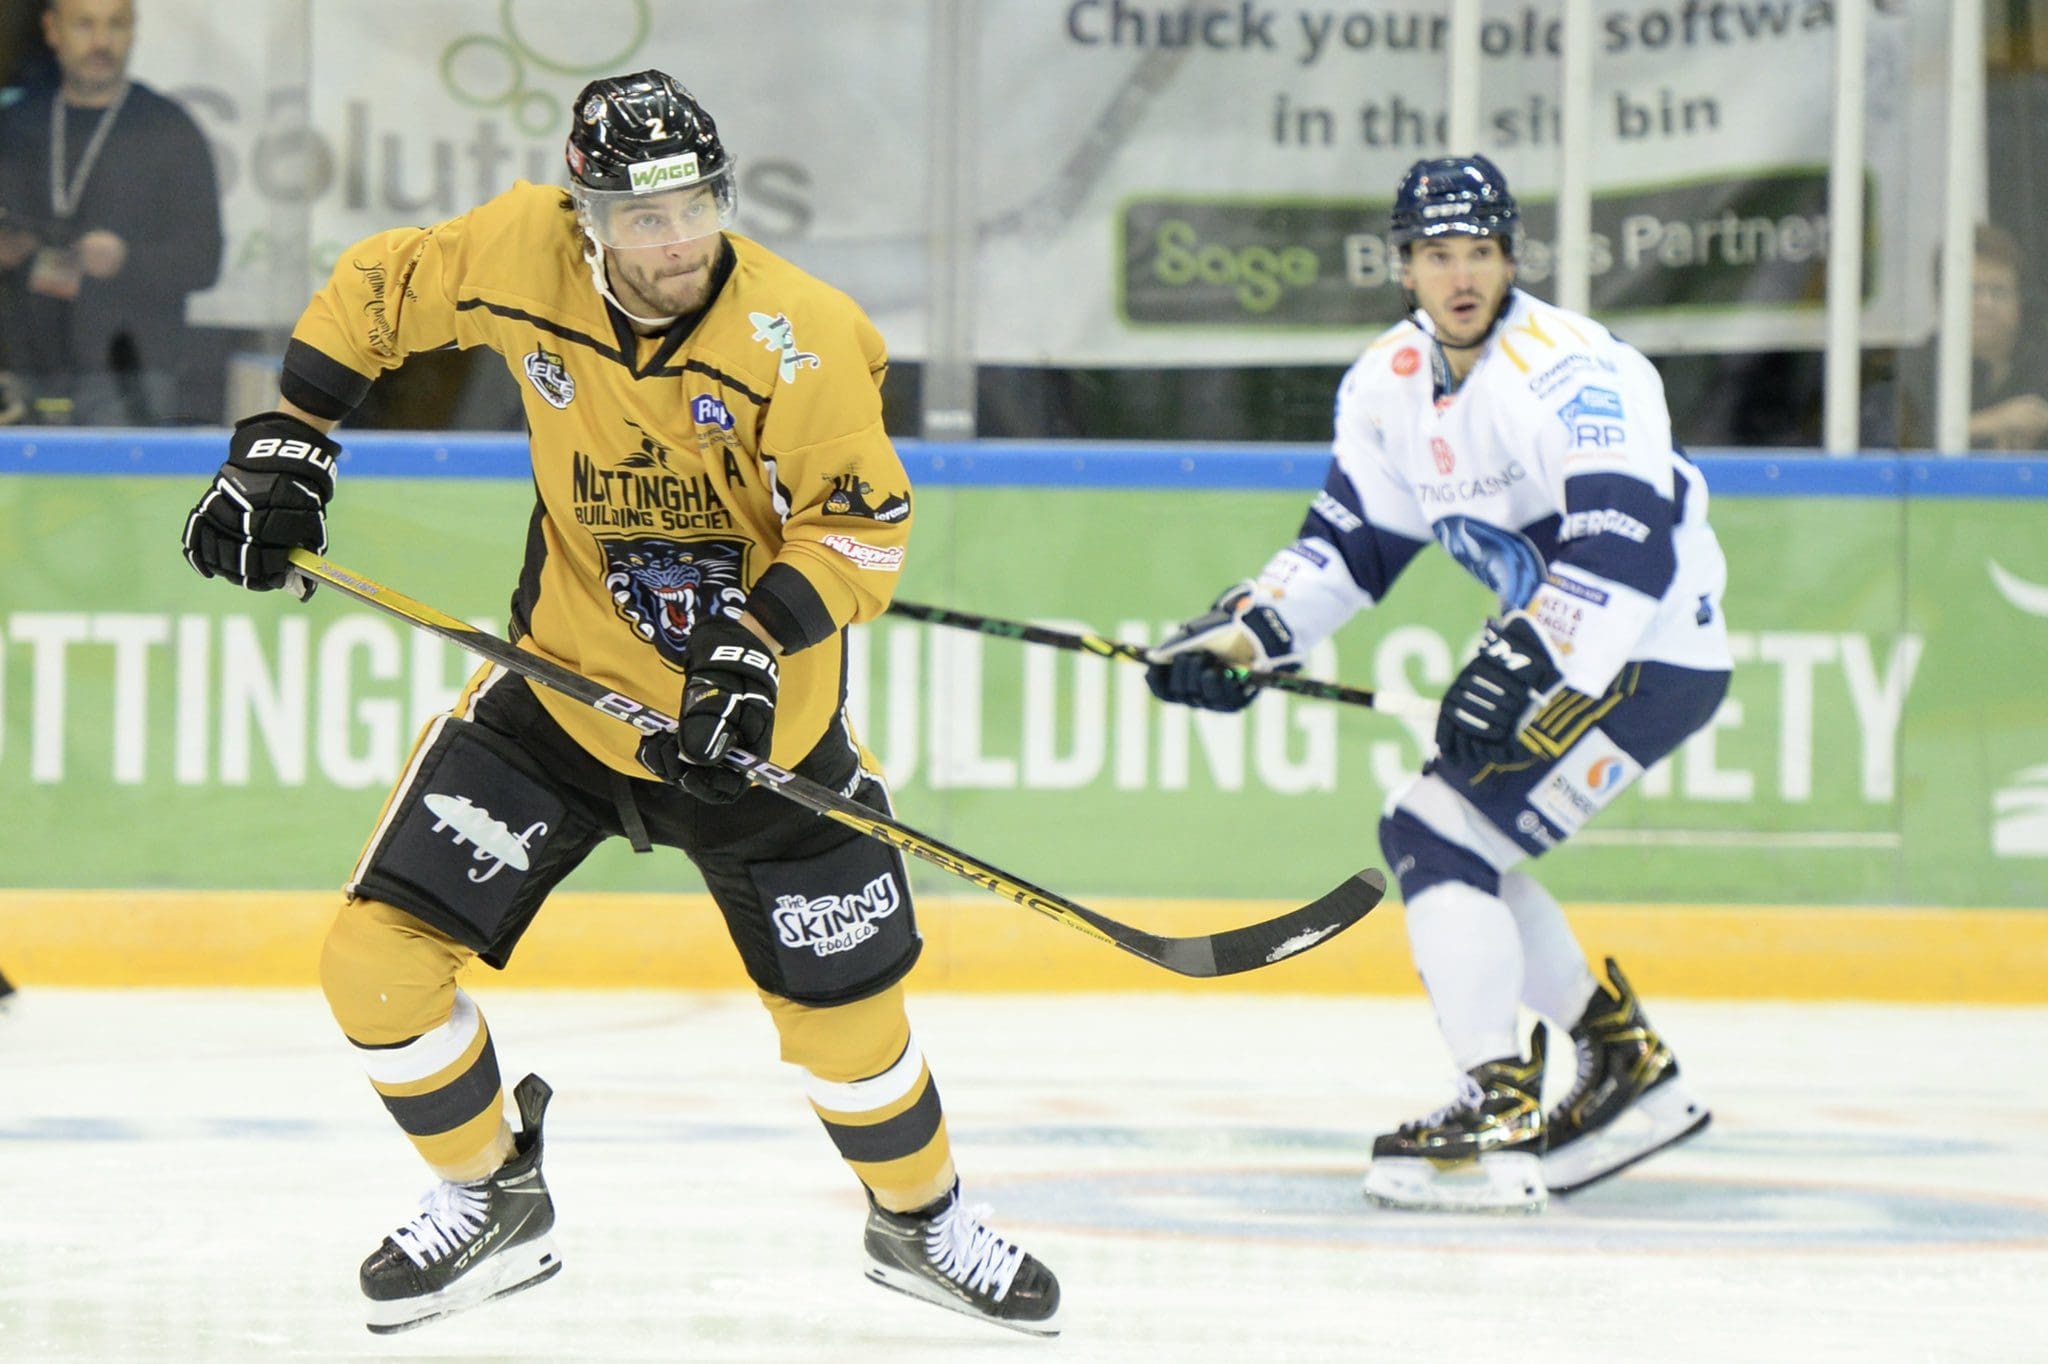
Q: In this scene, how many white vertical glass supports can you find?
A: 4